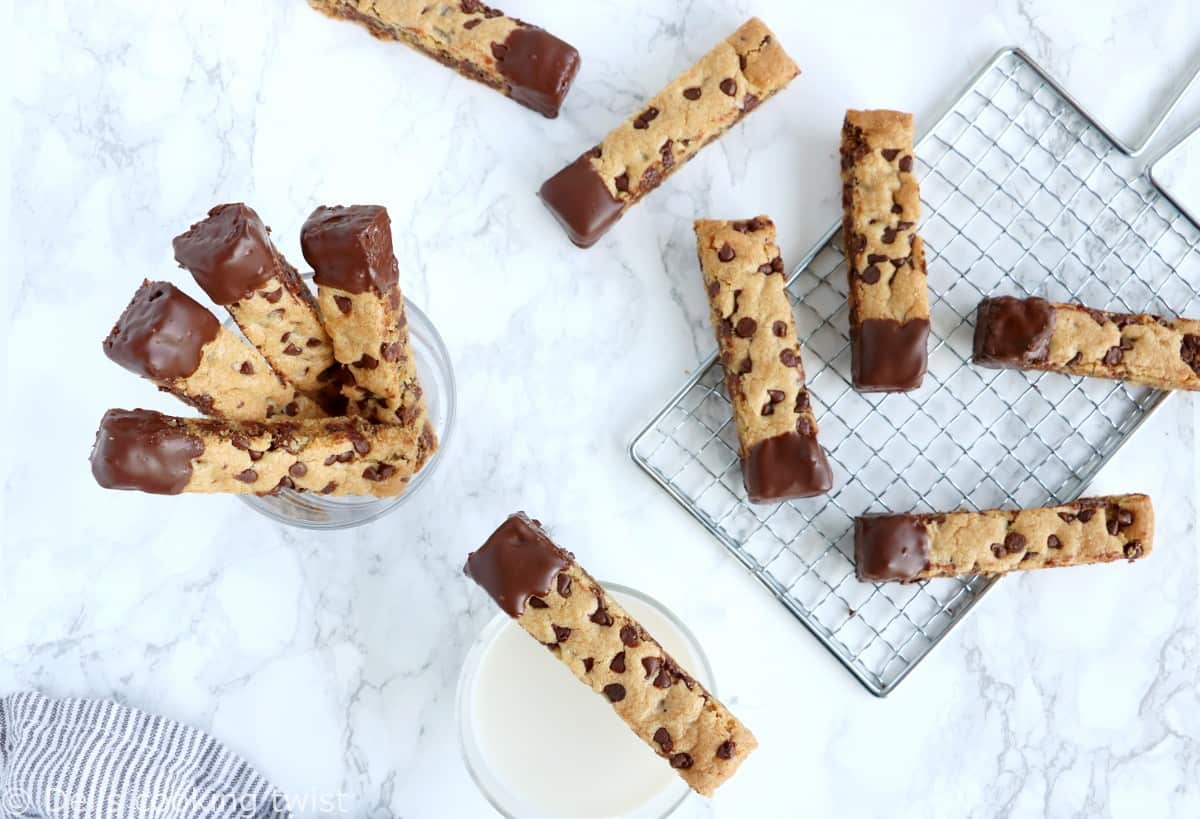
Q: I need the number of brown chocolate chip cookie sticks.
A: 11